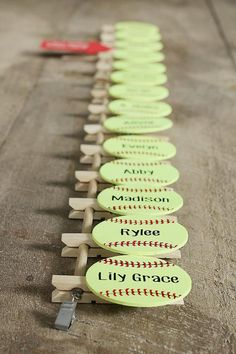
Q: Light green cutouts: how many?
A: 14